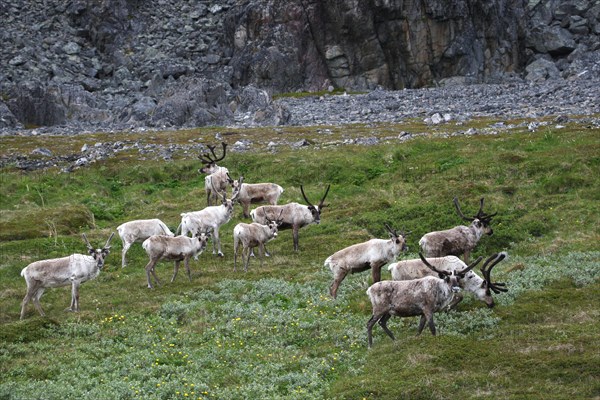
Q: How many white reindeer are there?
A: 2